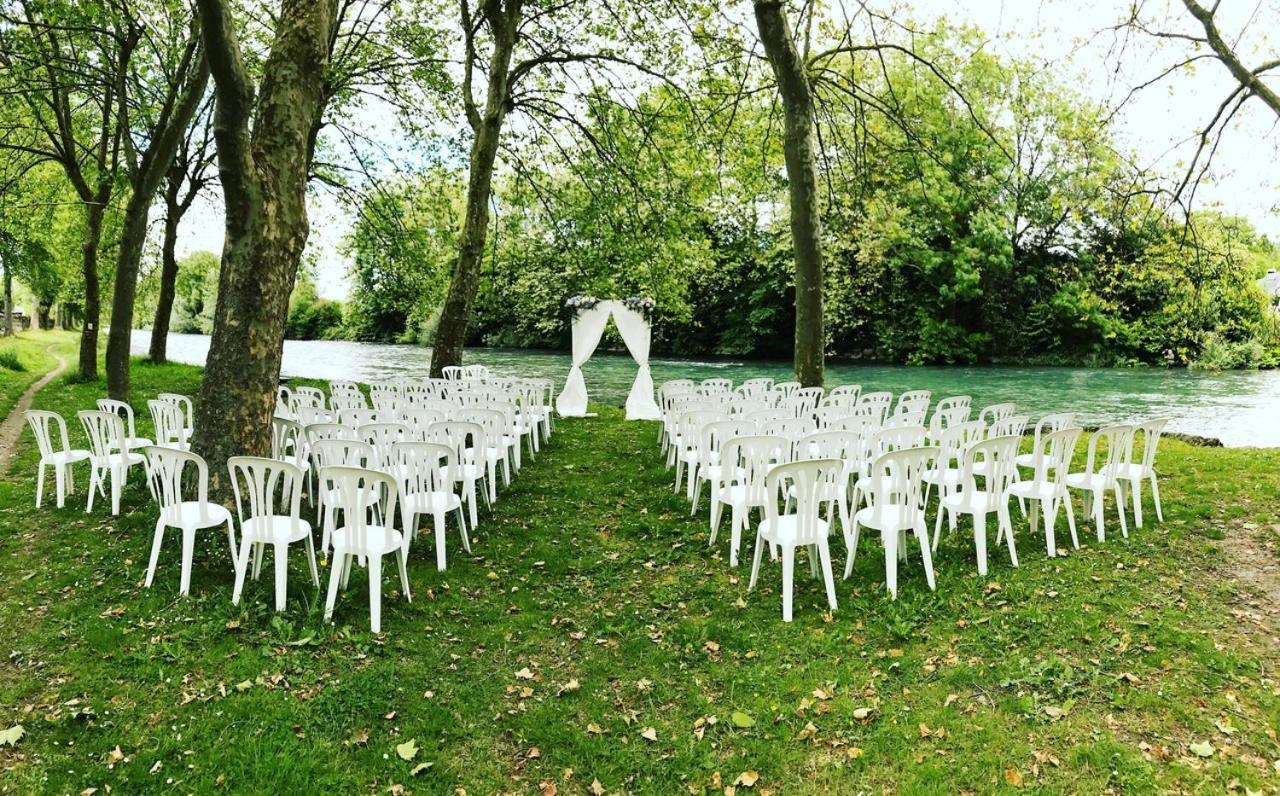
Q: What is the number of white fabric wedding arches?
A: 1